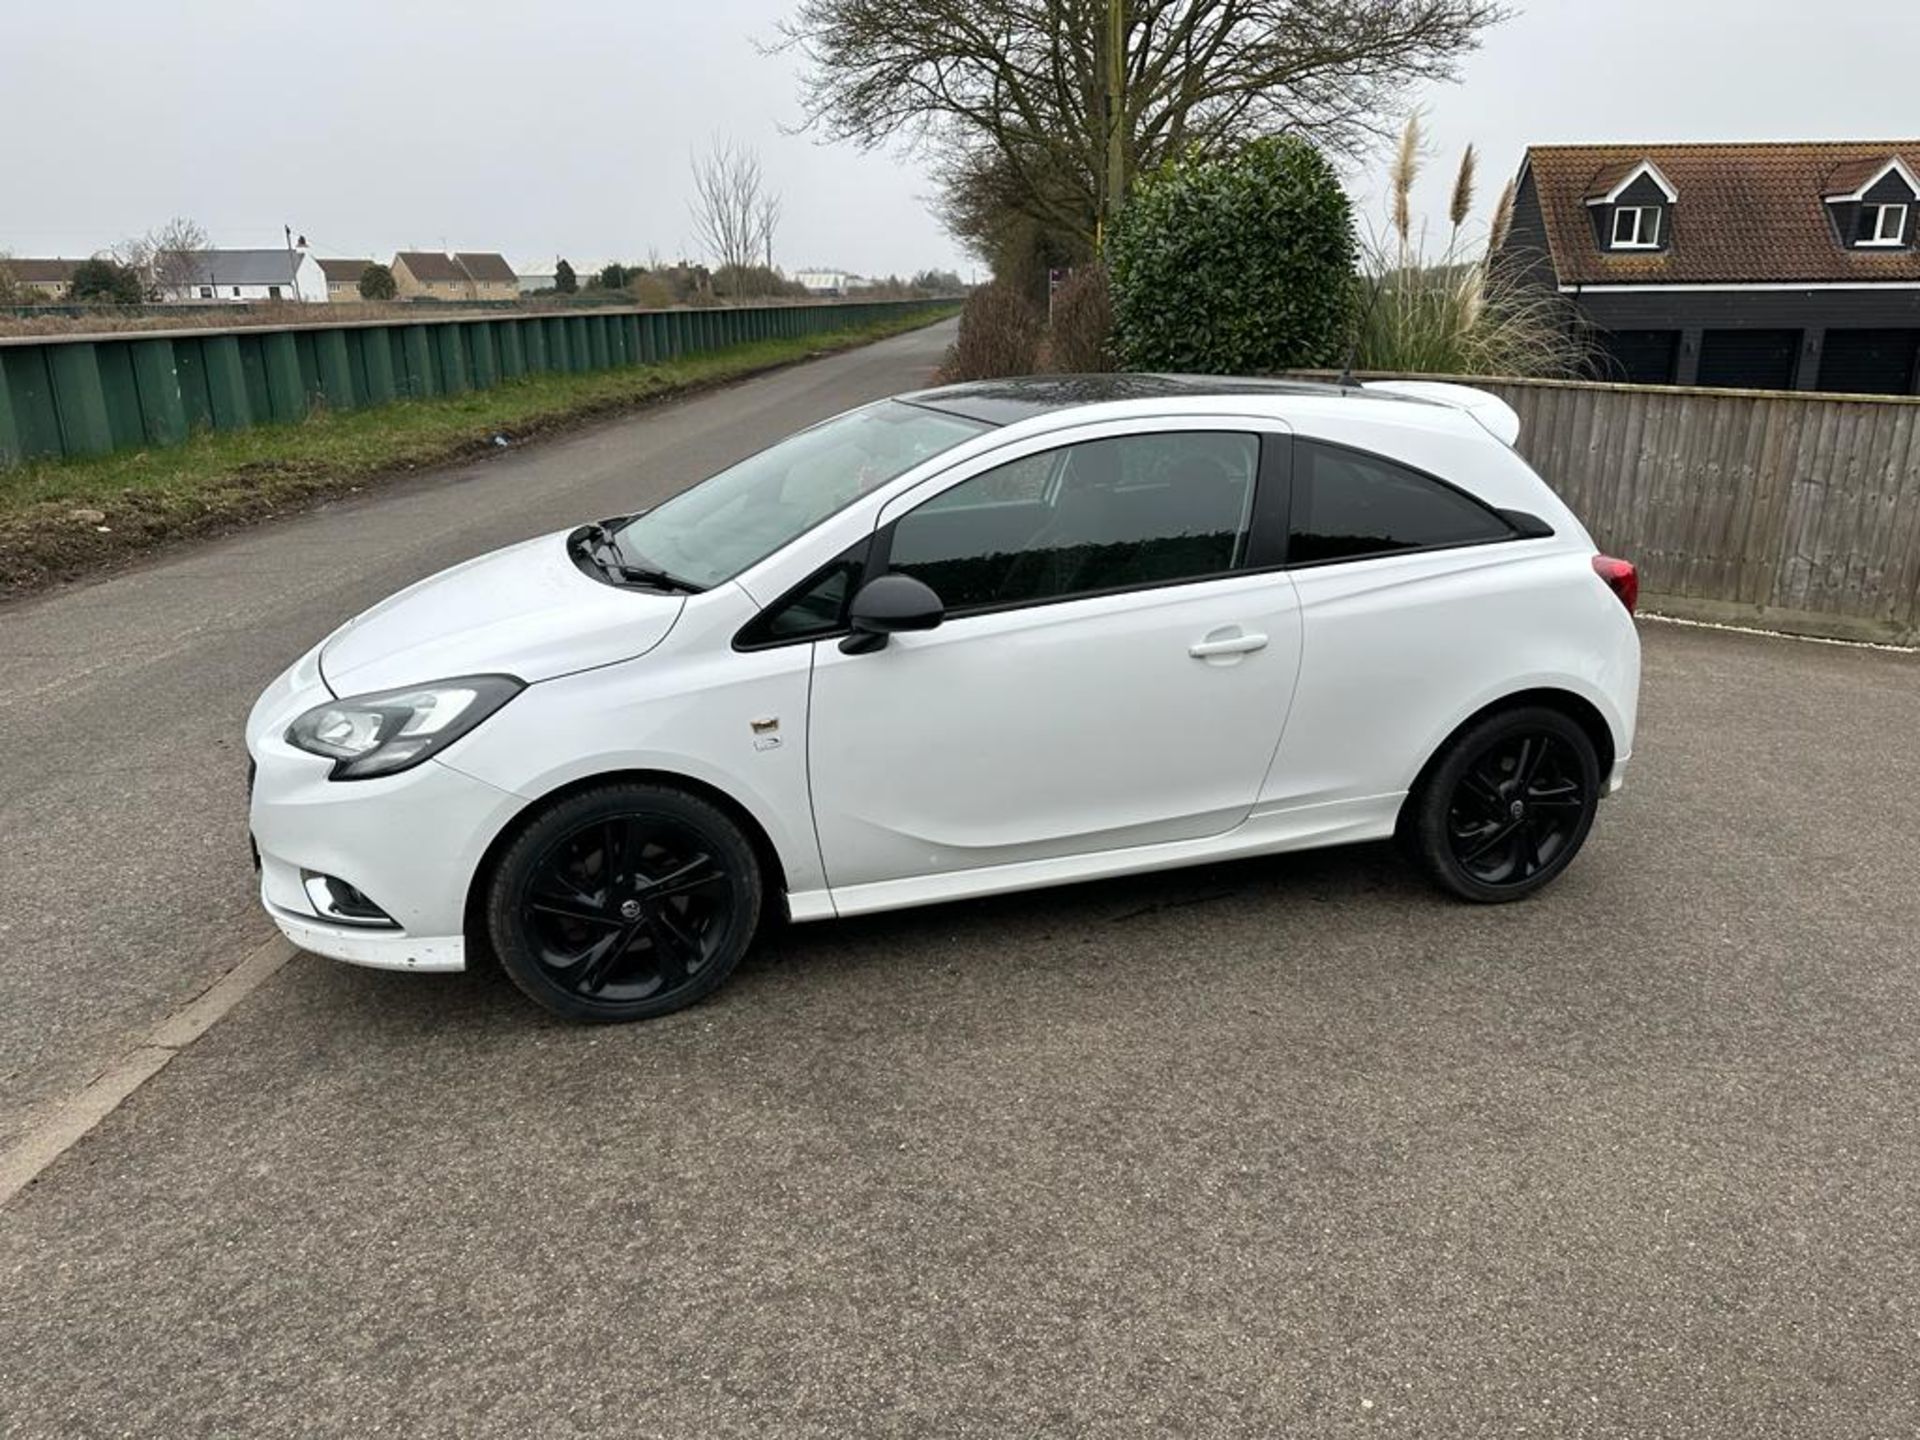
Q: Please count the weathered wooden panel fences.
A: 1